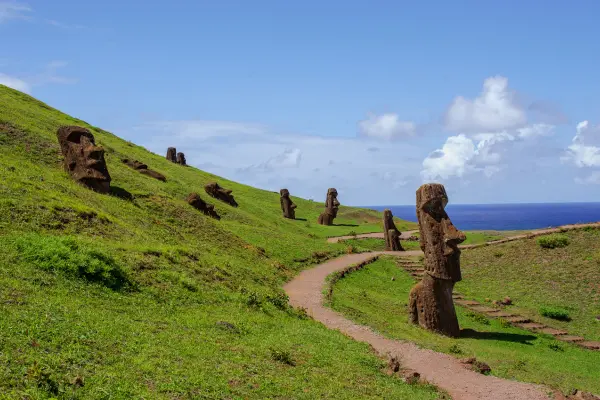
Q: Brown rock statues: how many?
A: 10